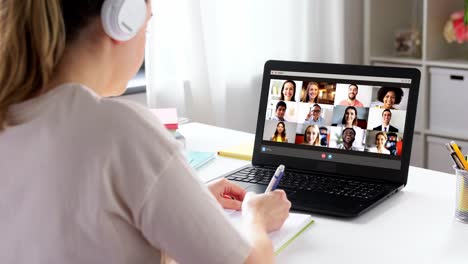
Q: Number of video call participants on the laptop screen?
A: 12